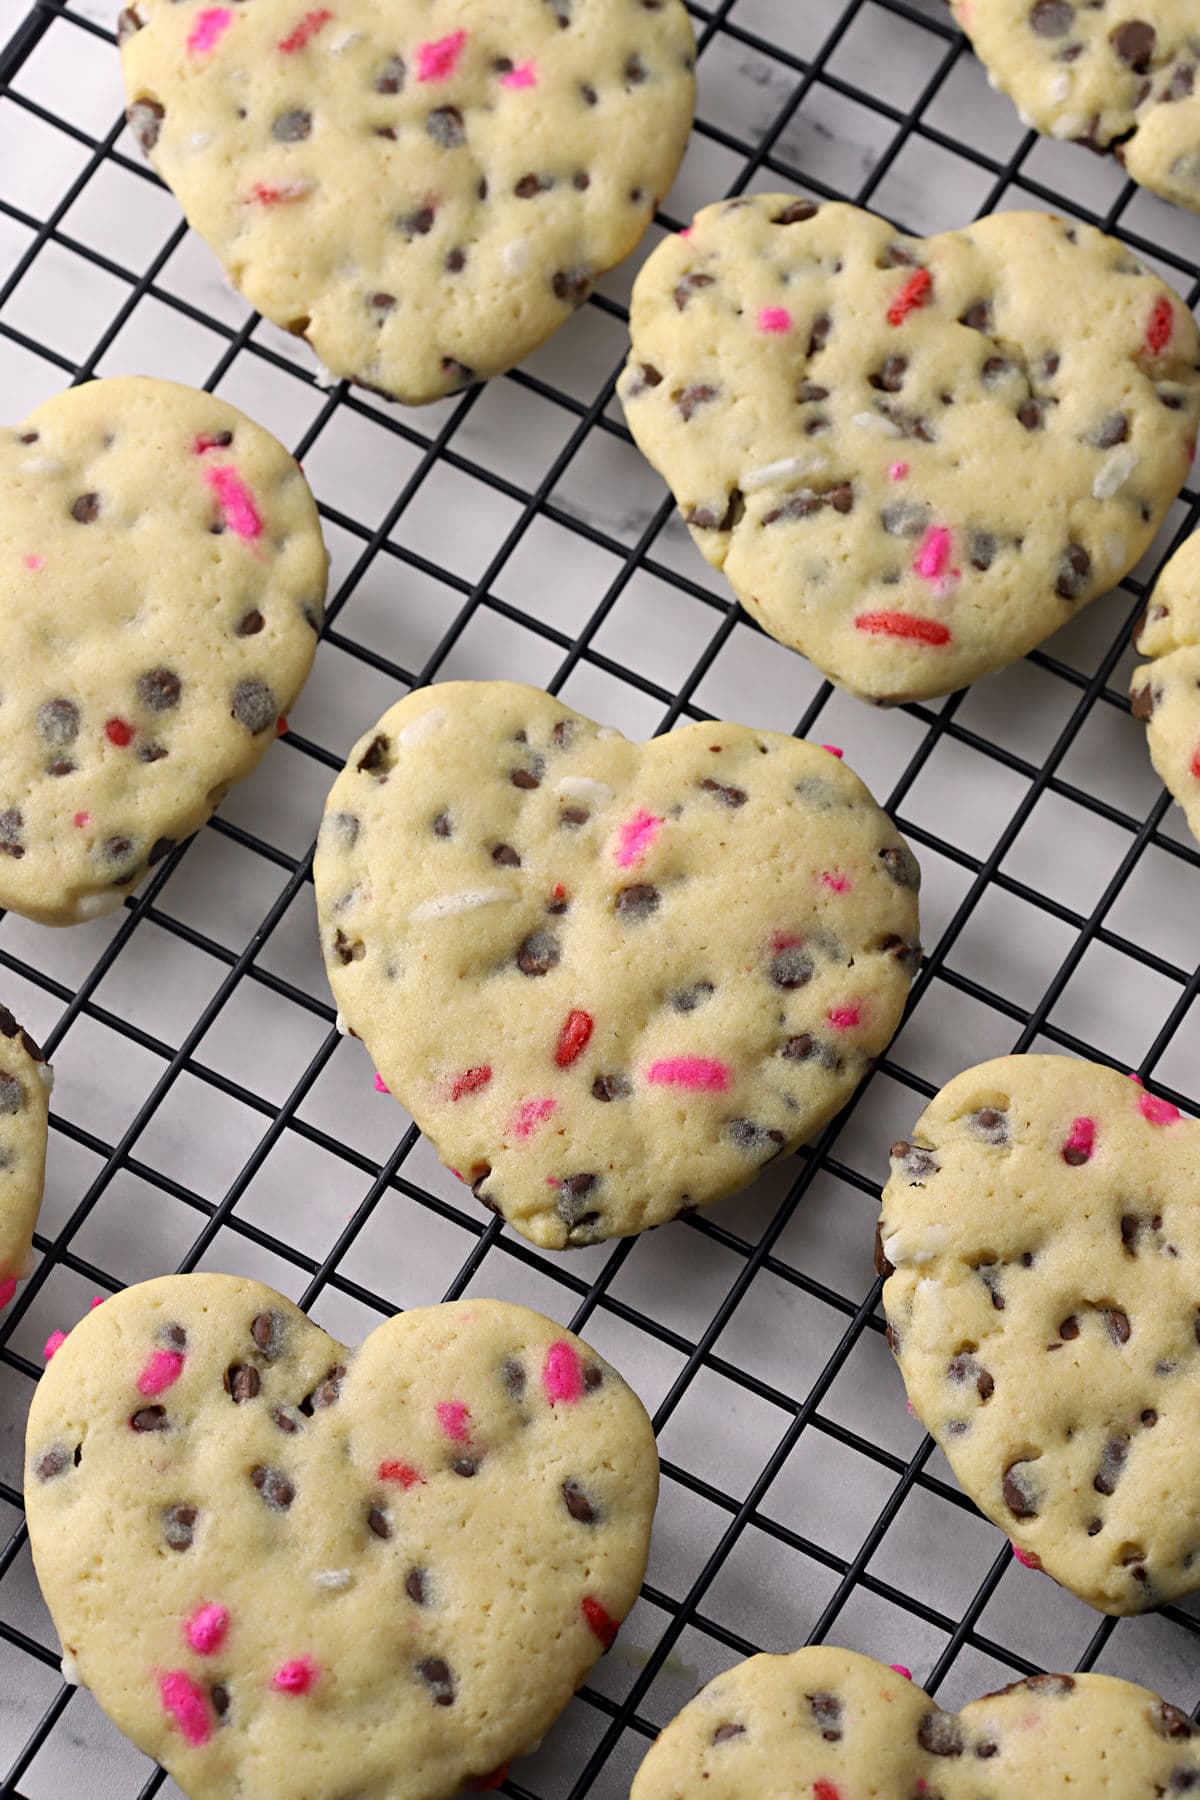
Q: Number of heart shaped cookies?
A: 10